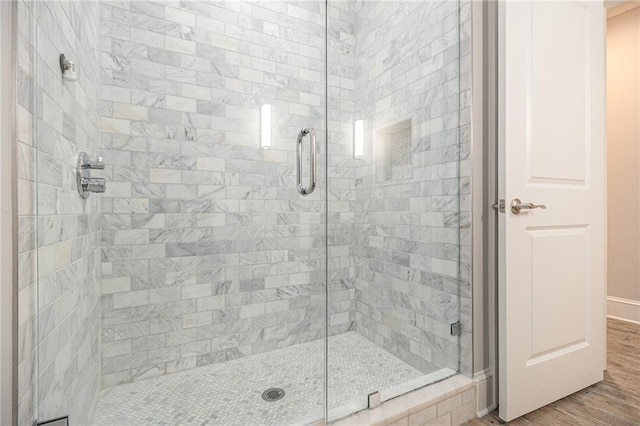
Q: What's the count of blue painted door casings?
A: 0